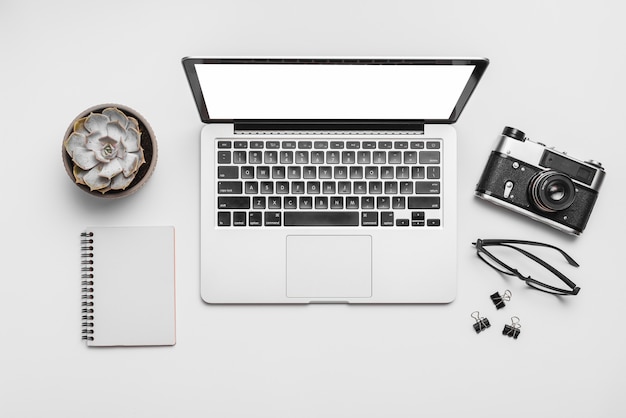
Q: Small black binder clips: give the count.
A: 3